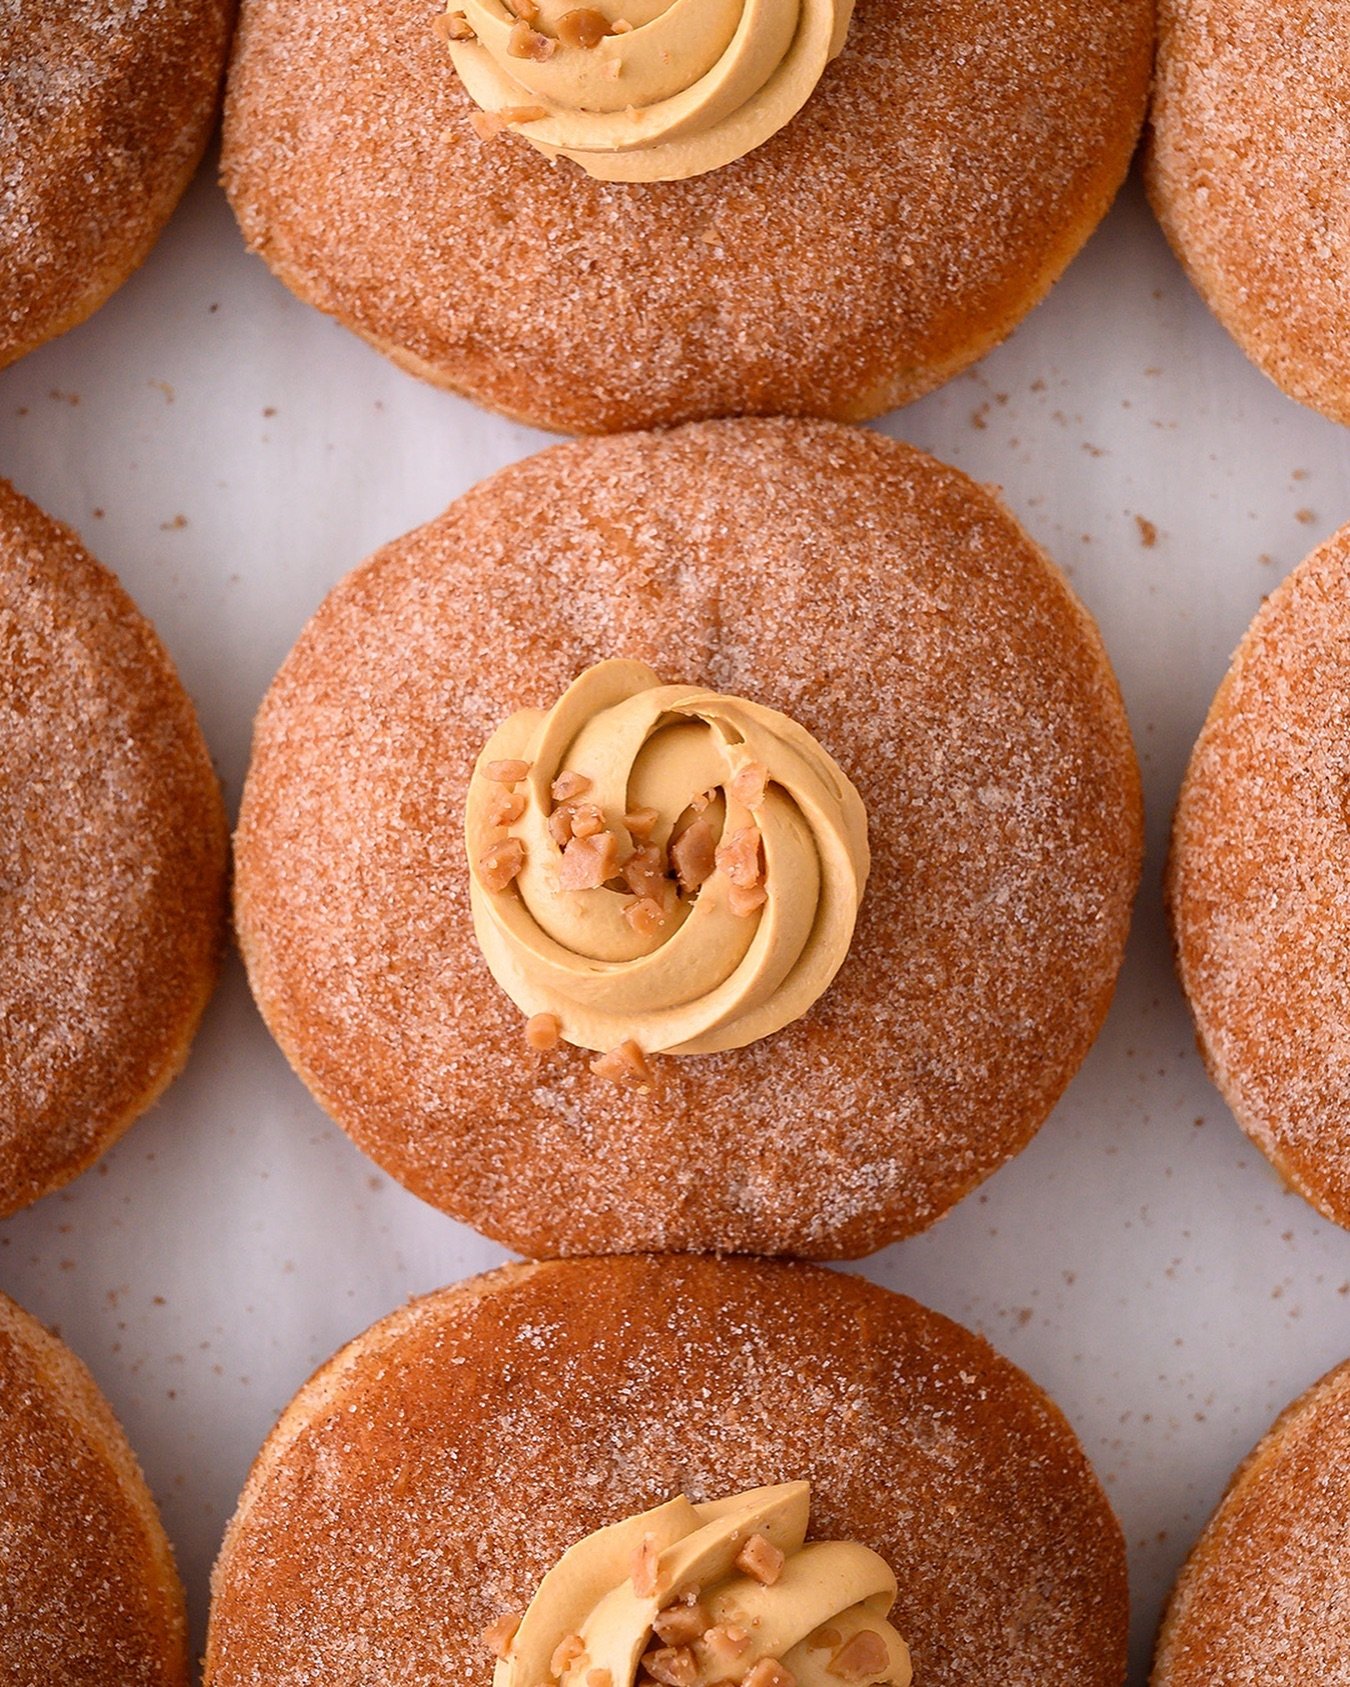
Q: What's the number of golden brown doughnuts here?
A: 9